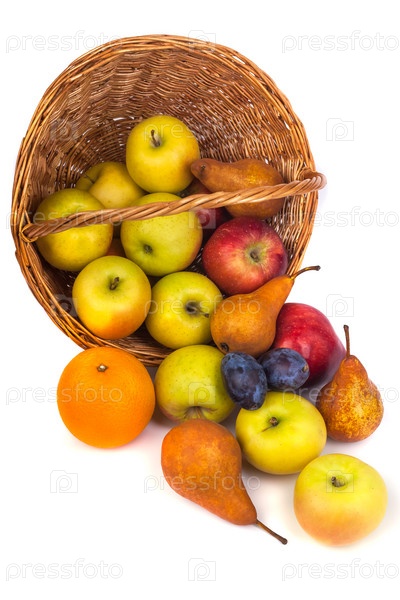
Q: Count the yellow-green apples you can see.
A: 9